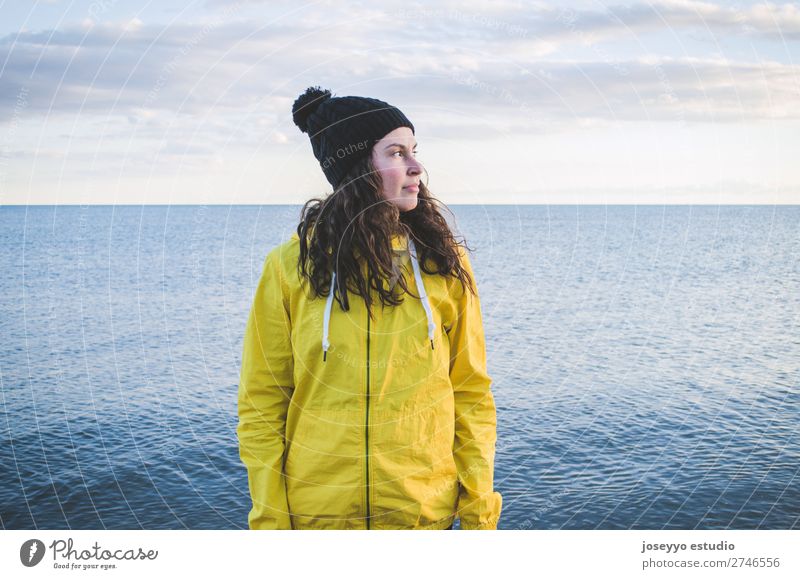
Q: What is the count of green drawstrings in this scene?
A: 0